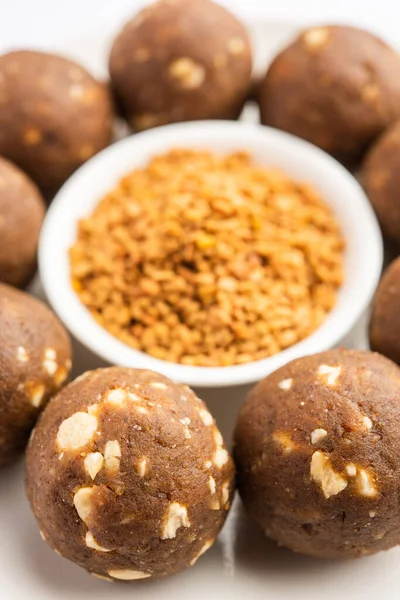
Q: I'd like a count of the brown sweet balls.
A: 9